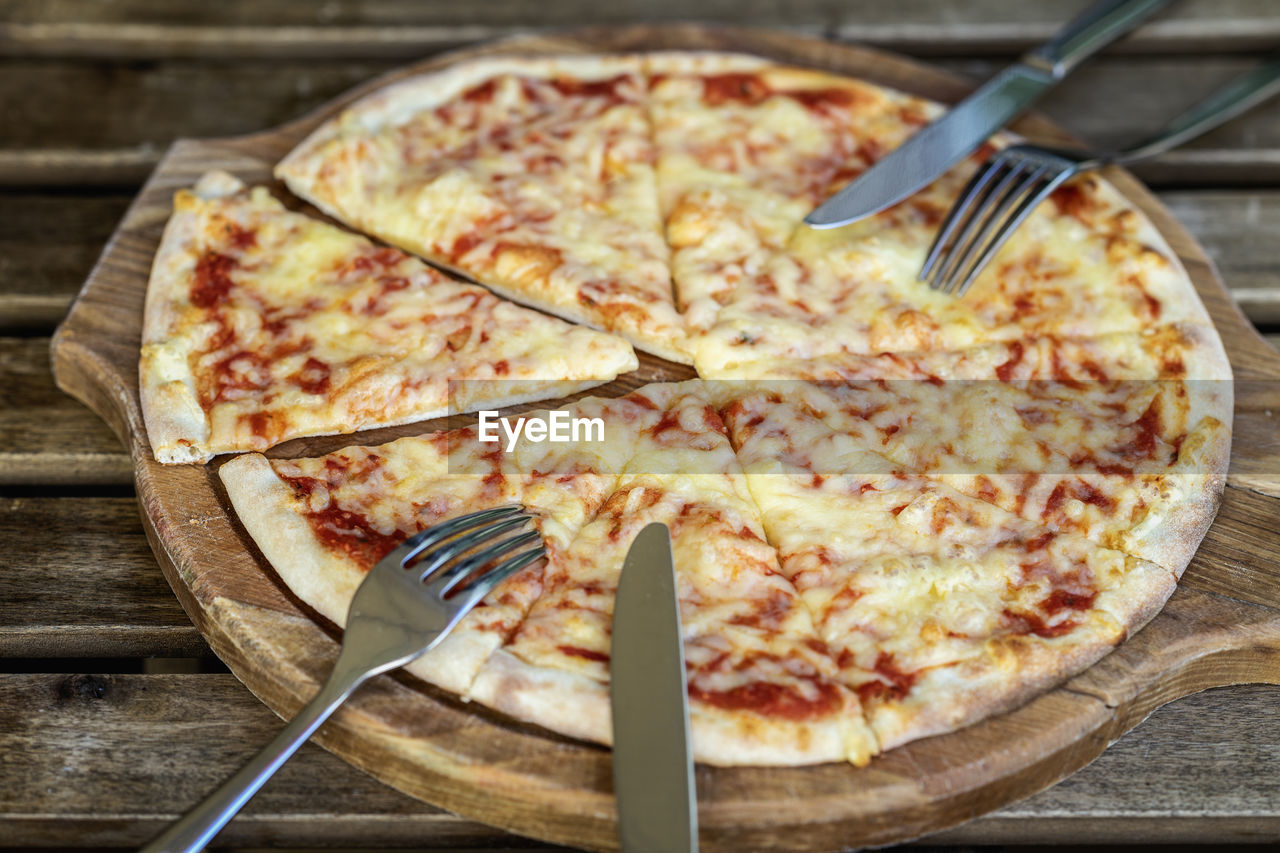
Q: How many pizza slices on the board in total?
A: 8